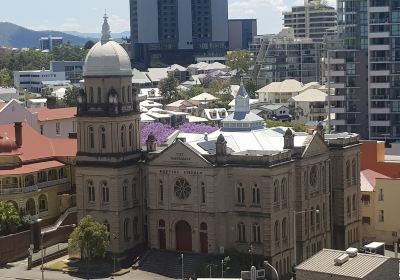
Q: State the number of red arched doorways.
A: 3